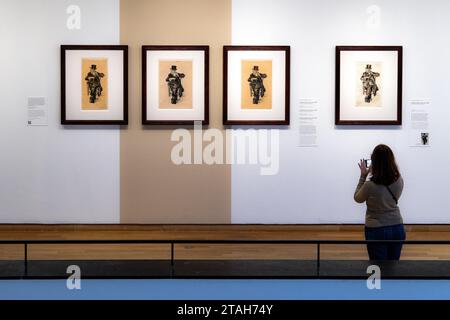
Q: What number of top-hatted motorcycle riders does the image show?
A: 4